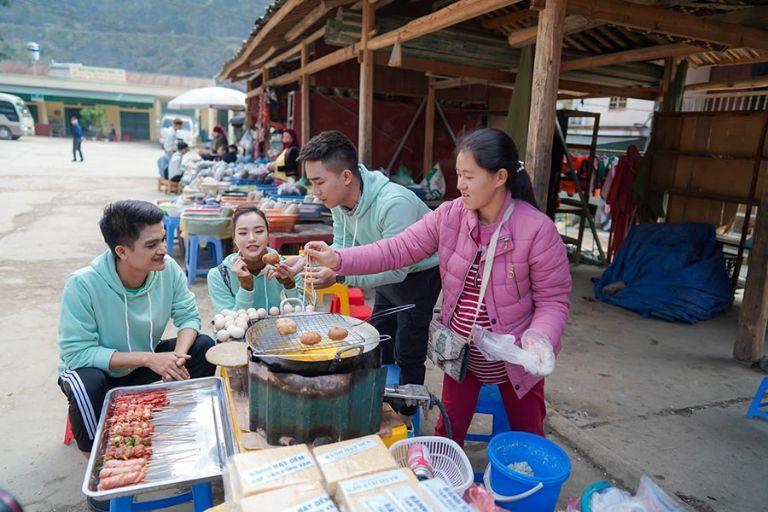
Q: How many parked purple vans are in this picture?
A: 0